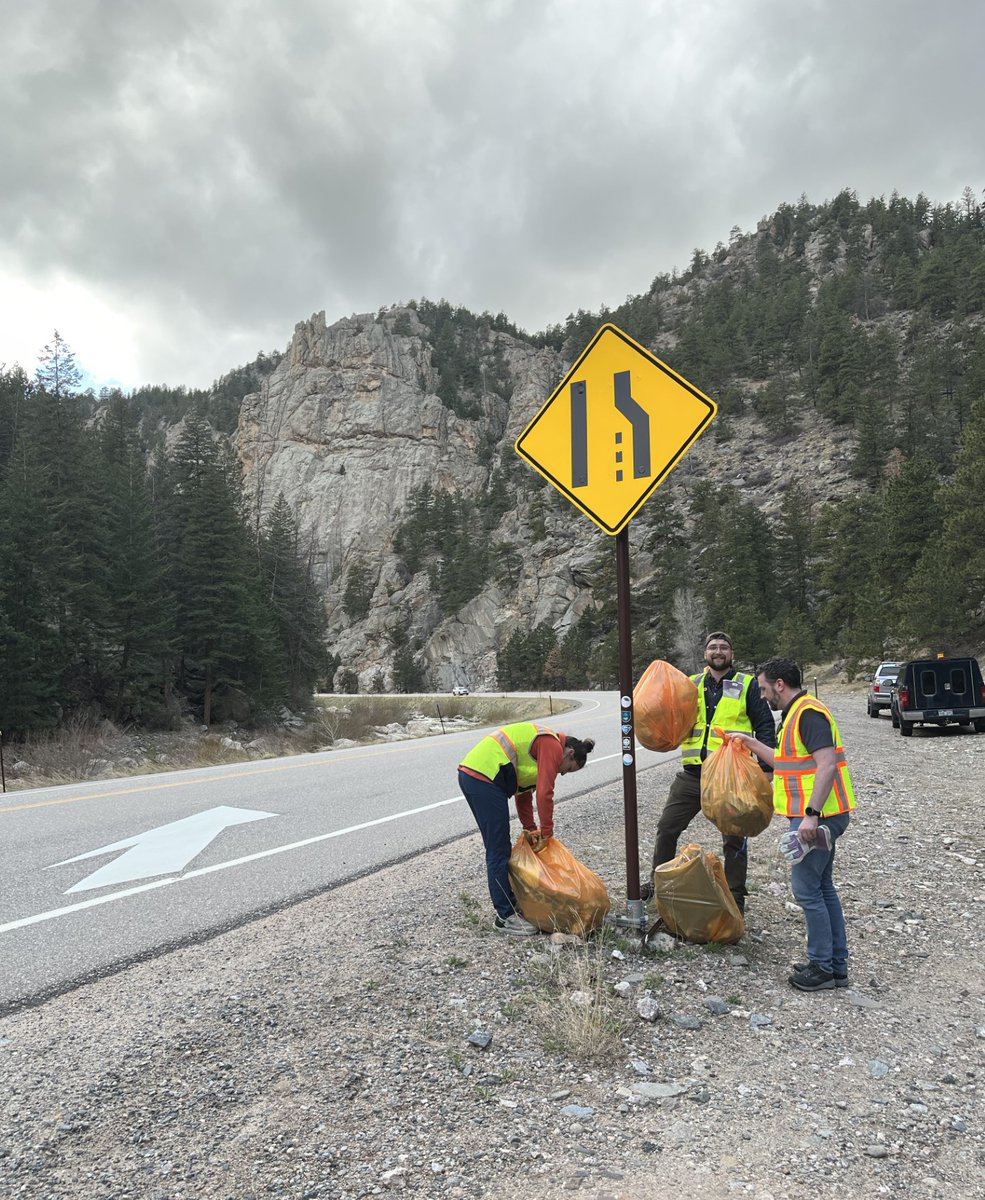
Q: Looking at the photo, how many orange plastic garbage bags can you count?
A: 4